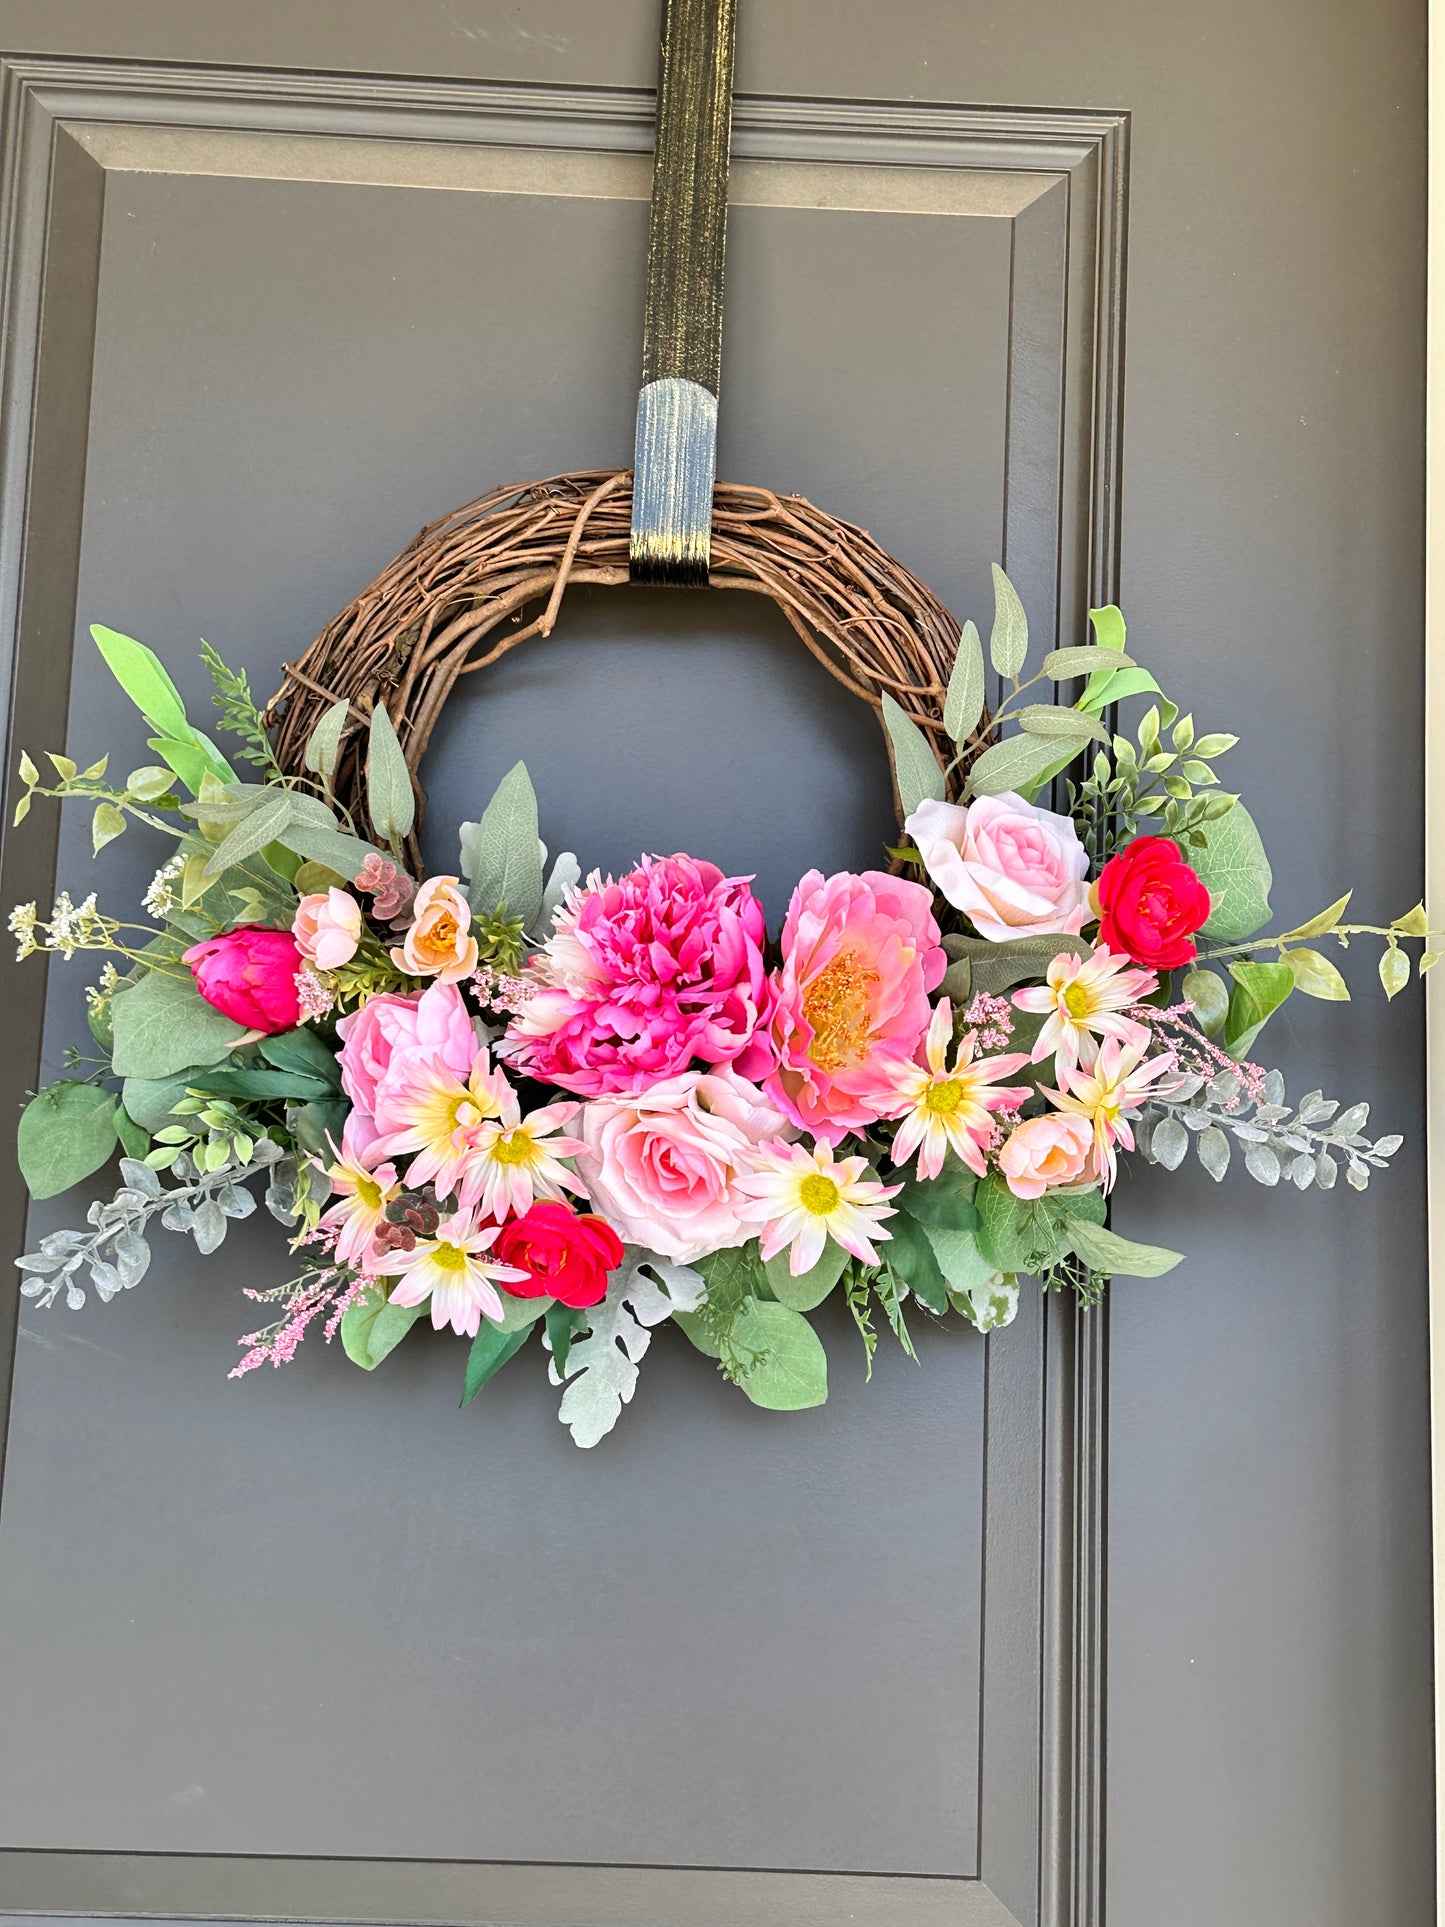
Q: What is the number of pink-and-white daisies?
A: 8